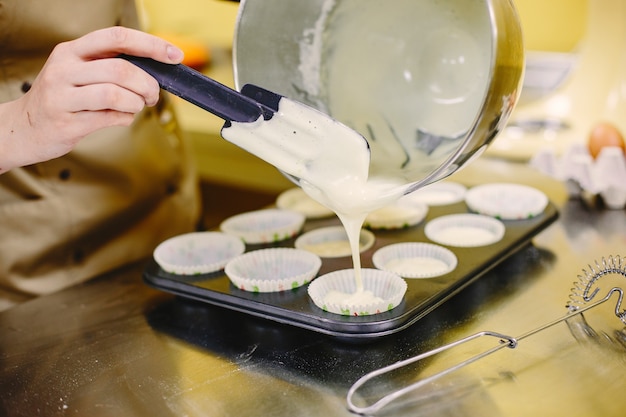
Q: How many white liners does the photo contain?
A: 11